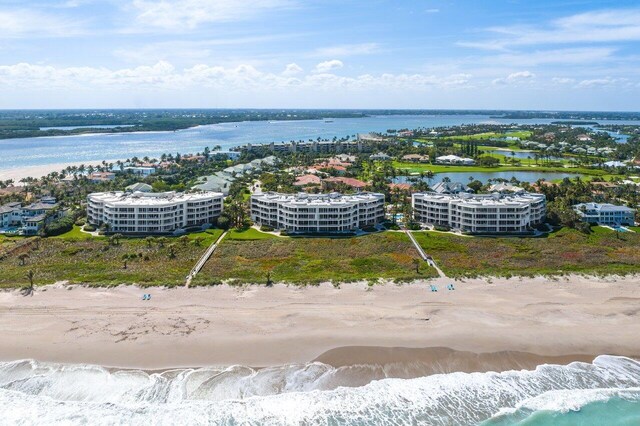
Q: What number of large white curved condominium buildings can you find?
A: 3